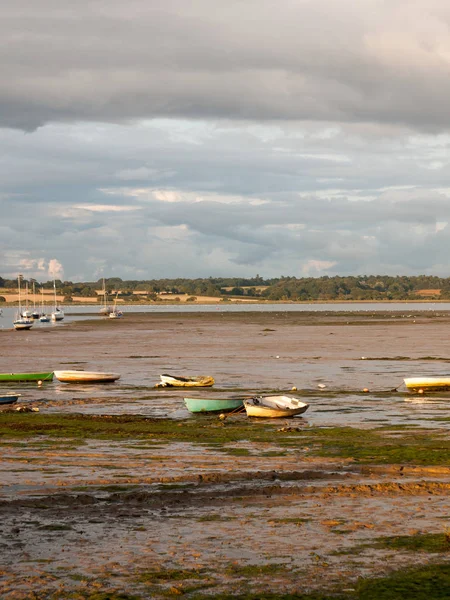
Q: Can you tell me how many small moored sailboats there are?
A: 7